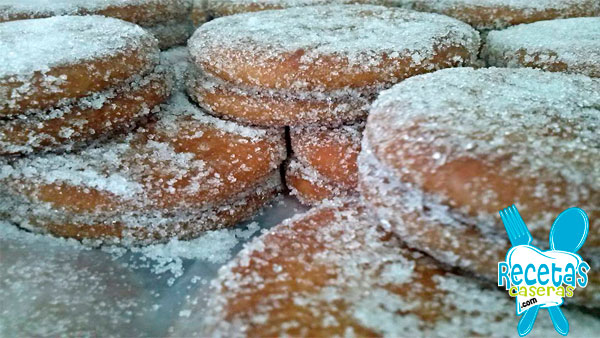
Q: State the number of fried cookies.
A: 10